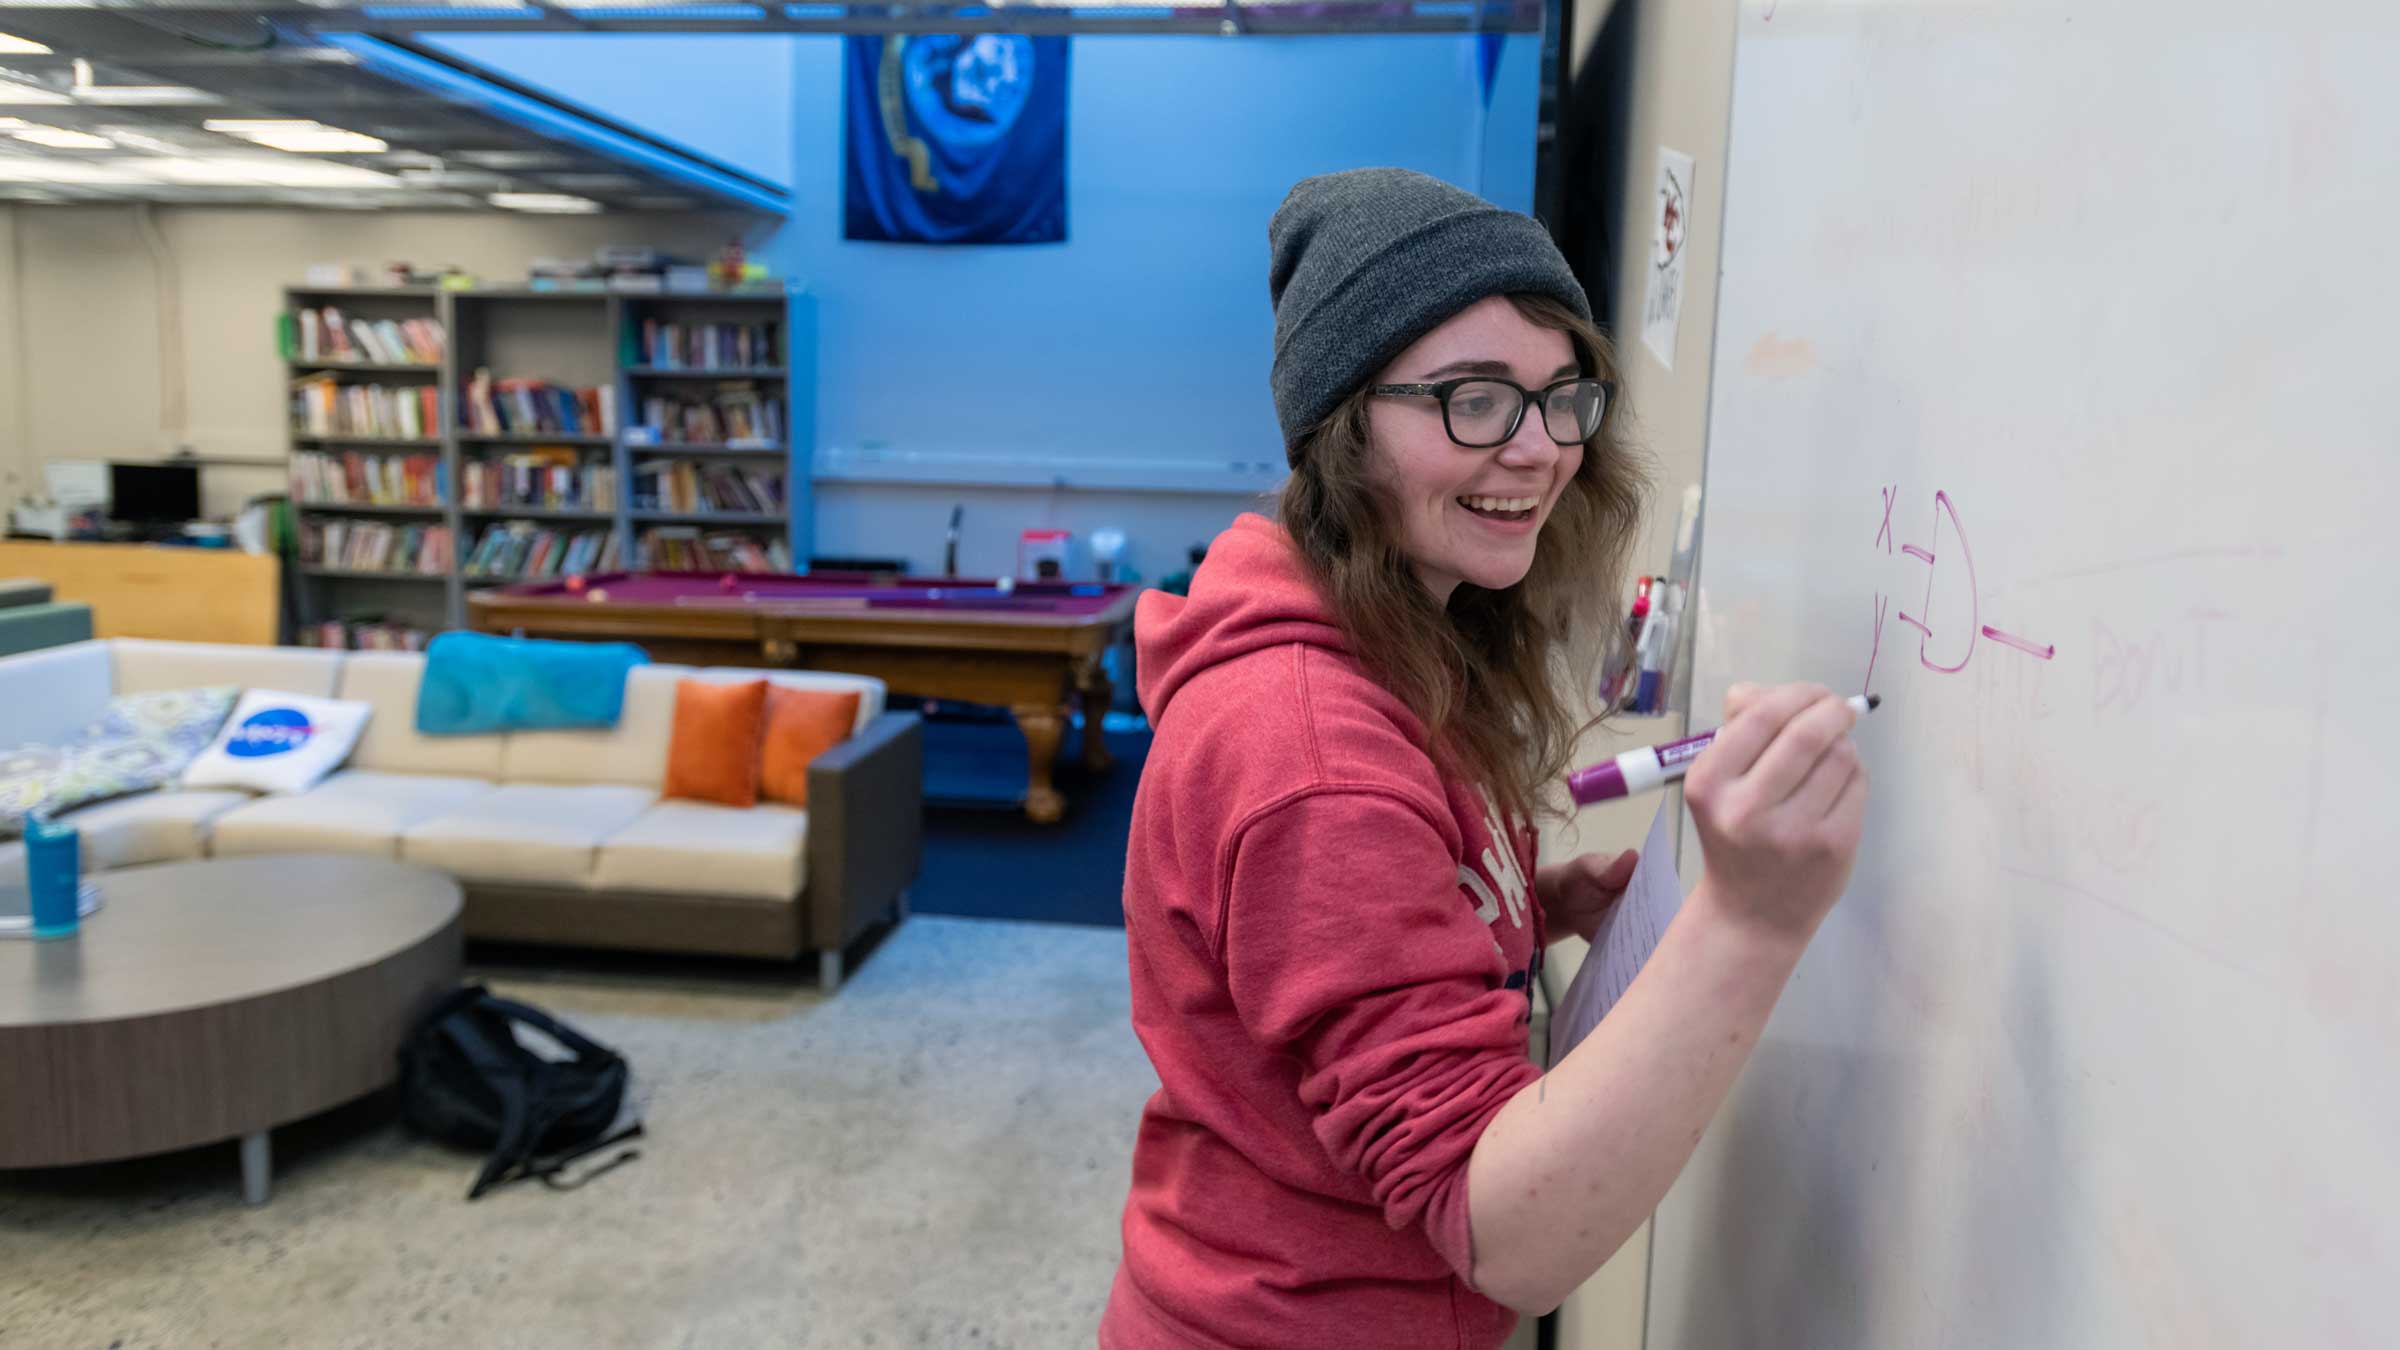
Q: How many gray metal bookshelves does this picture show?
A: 3